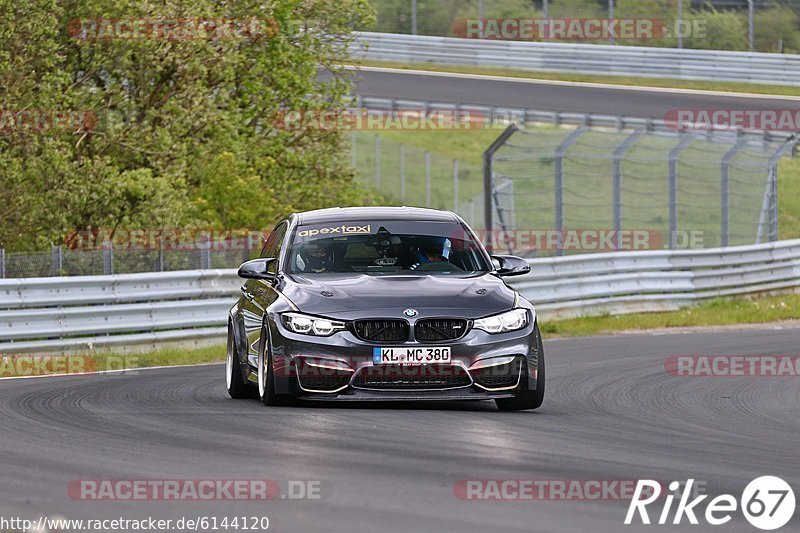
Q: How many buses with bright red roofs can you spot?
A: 0